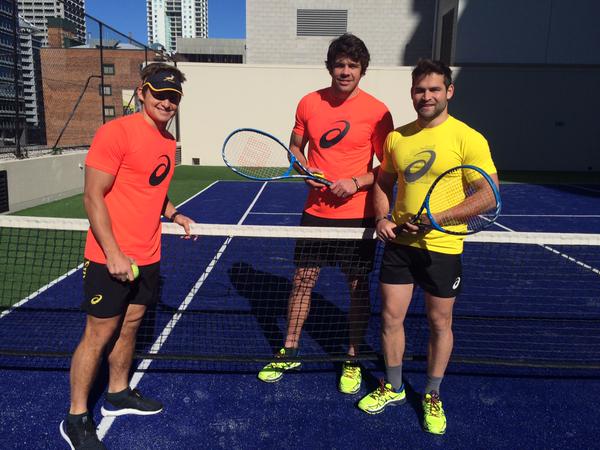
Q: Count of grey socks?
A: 2